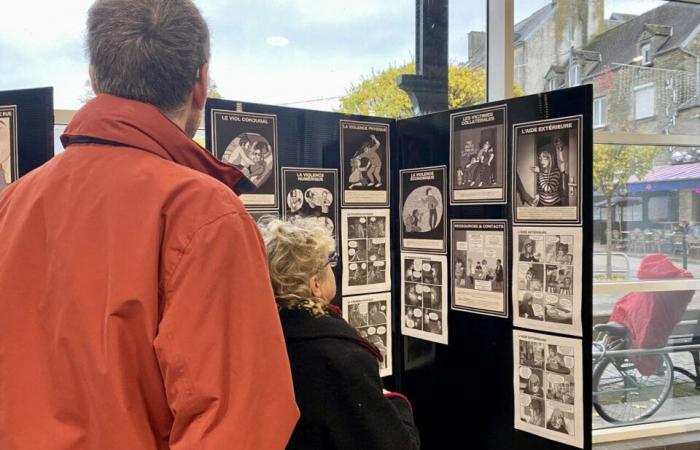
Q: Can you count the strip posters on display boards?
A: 5